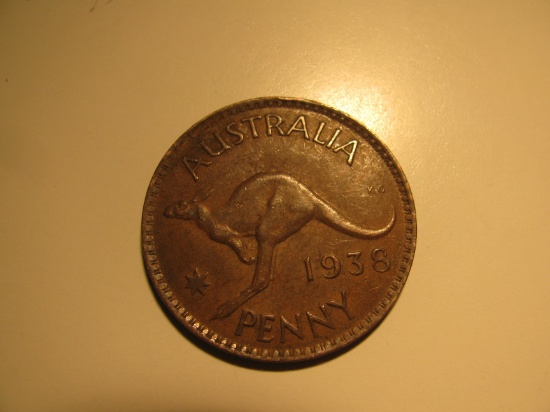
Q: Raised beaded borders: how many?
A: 1